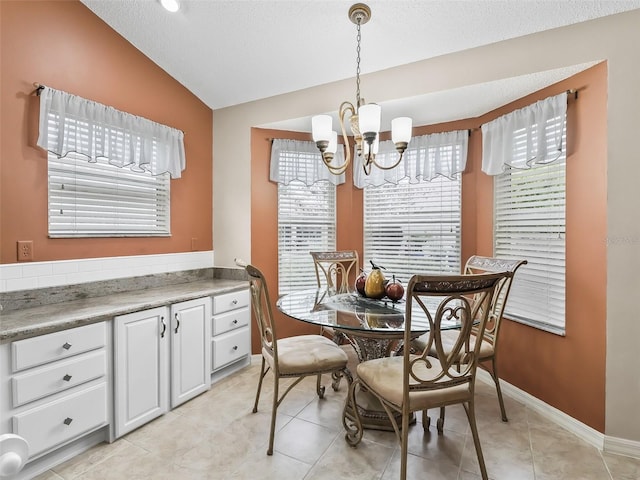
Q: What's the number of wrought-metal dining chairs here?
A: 4